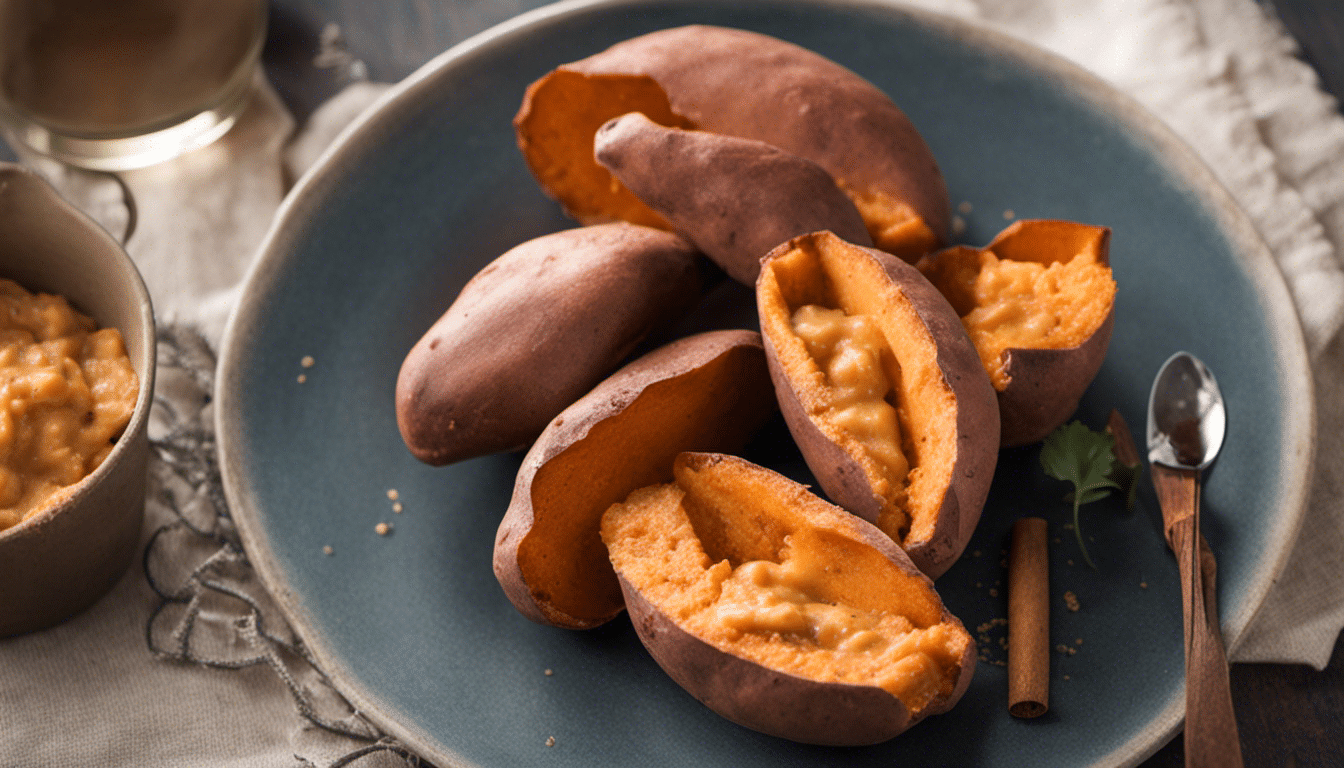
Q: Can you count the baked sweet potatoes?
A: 7